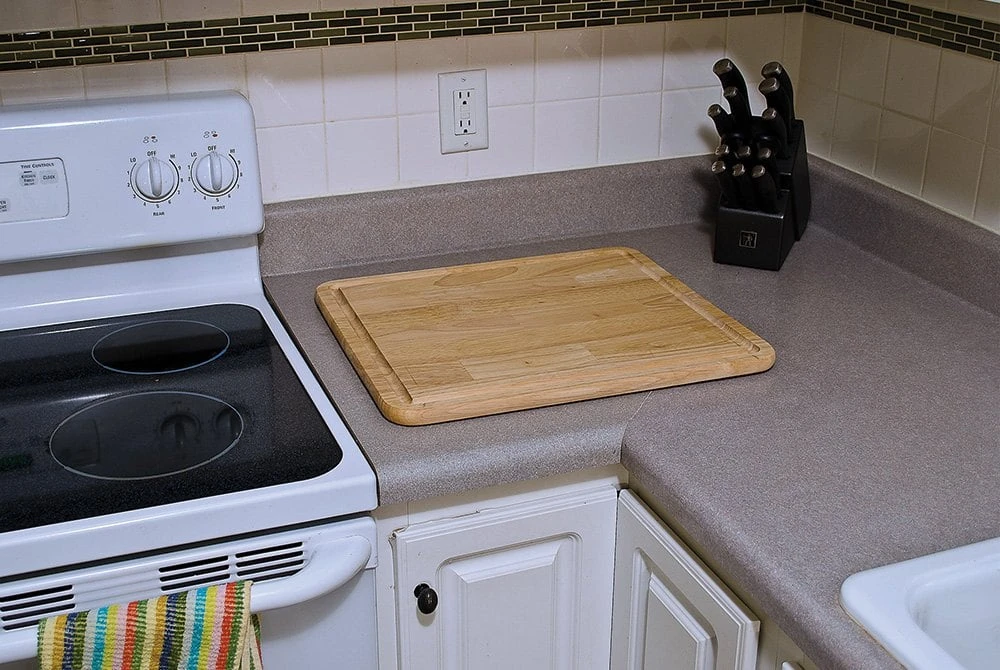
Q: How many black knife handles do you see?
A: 12